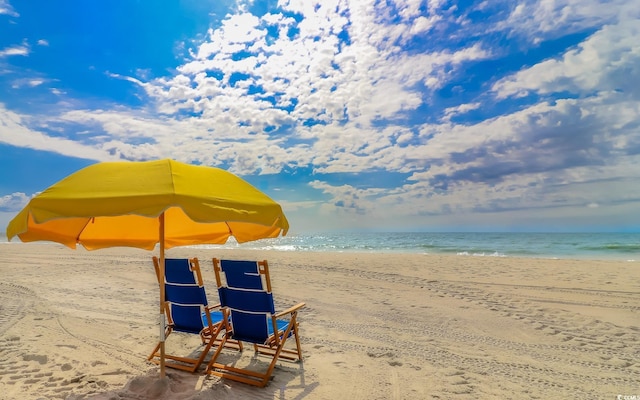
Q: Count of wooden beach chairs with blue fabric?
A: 2